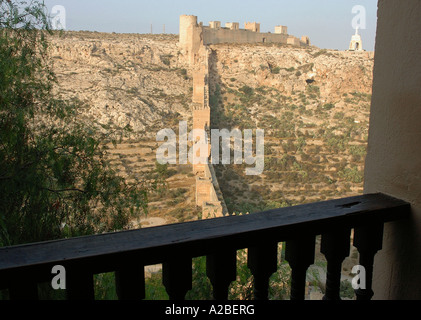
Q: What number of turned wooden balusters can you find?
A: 9